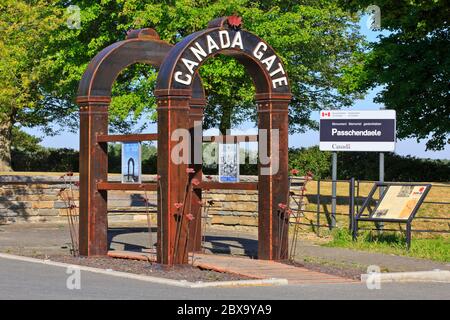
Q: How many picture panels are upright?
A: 2